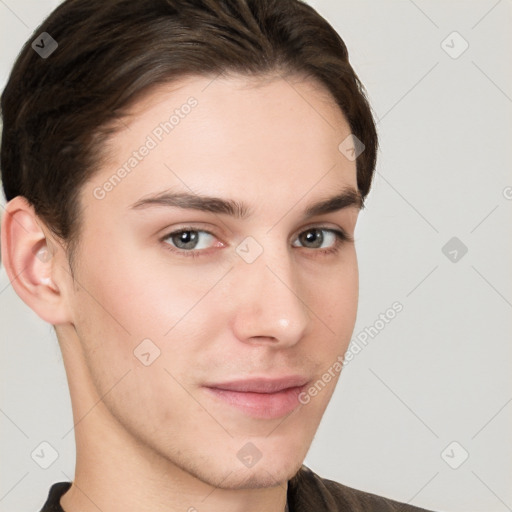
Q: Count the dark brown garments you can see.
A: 1